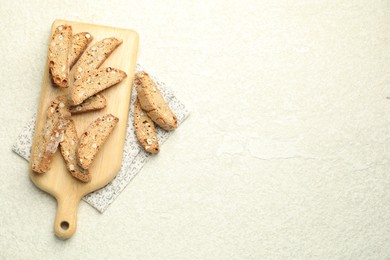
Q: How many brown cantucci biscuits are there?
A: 10